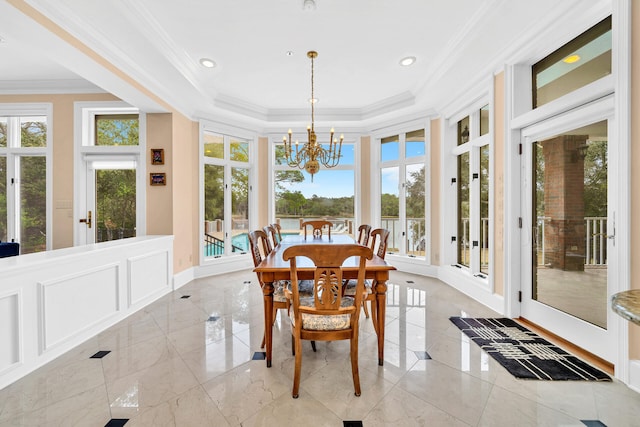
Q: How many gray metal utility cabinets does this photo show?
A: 0